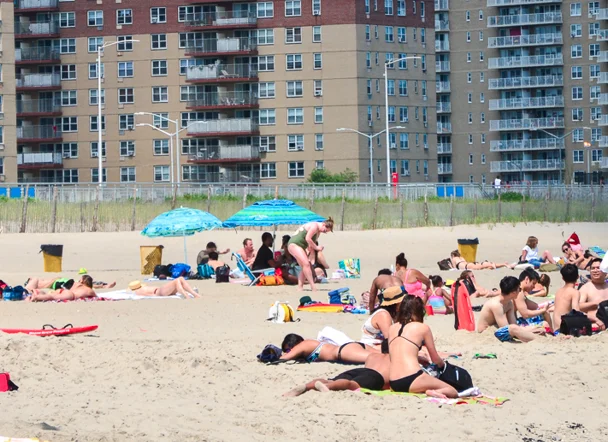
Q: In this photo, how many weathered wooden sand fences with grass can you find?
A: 1